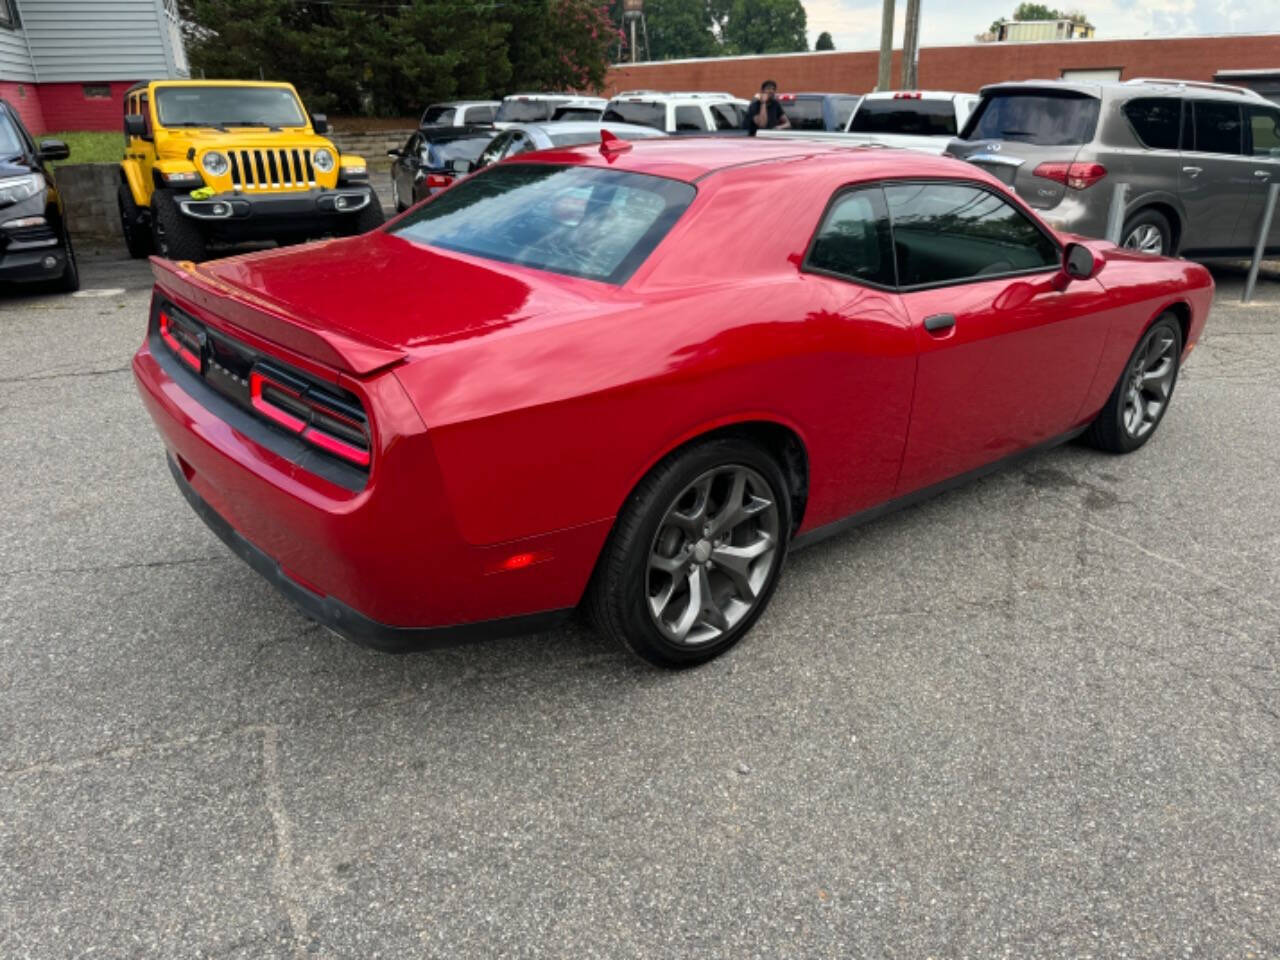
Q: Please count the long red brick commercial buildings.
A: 1